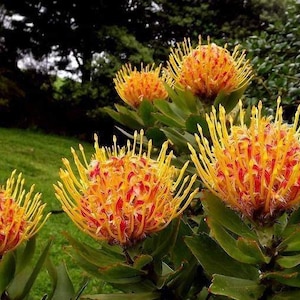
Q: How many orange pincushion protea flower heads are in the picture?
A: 5